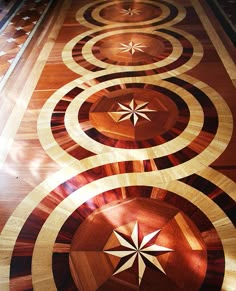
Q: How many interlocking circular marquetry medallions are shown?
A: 4